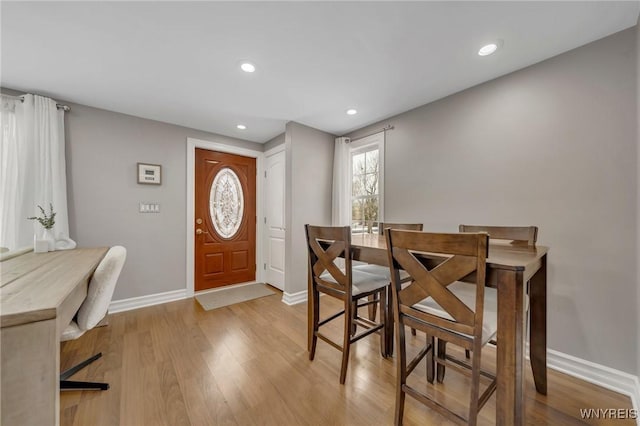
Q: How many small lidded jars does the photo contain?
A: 0